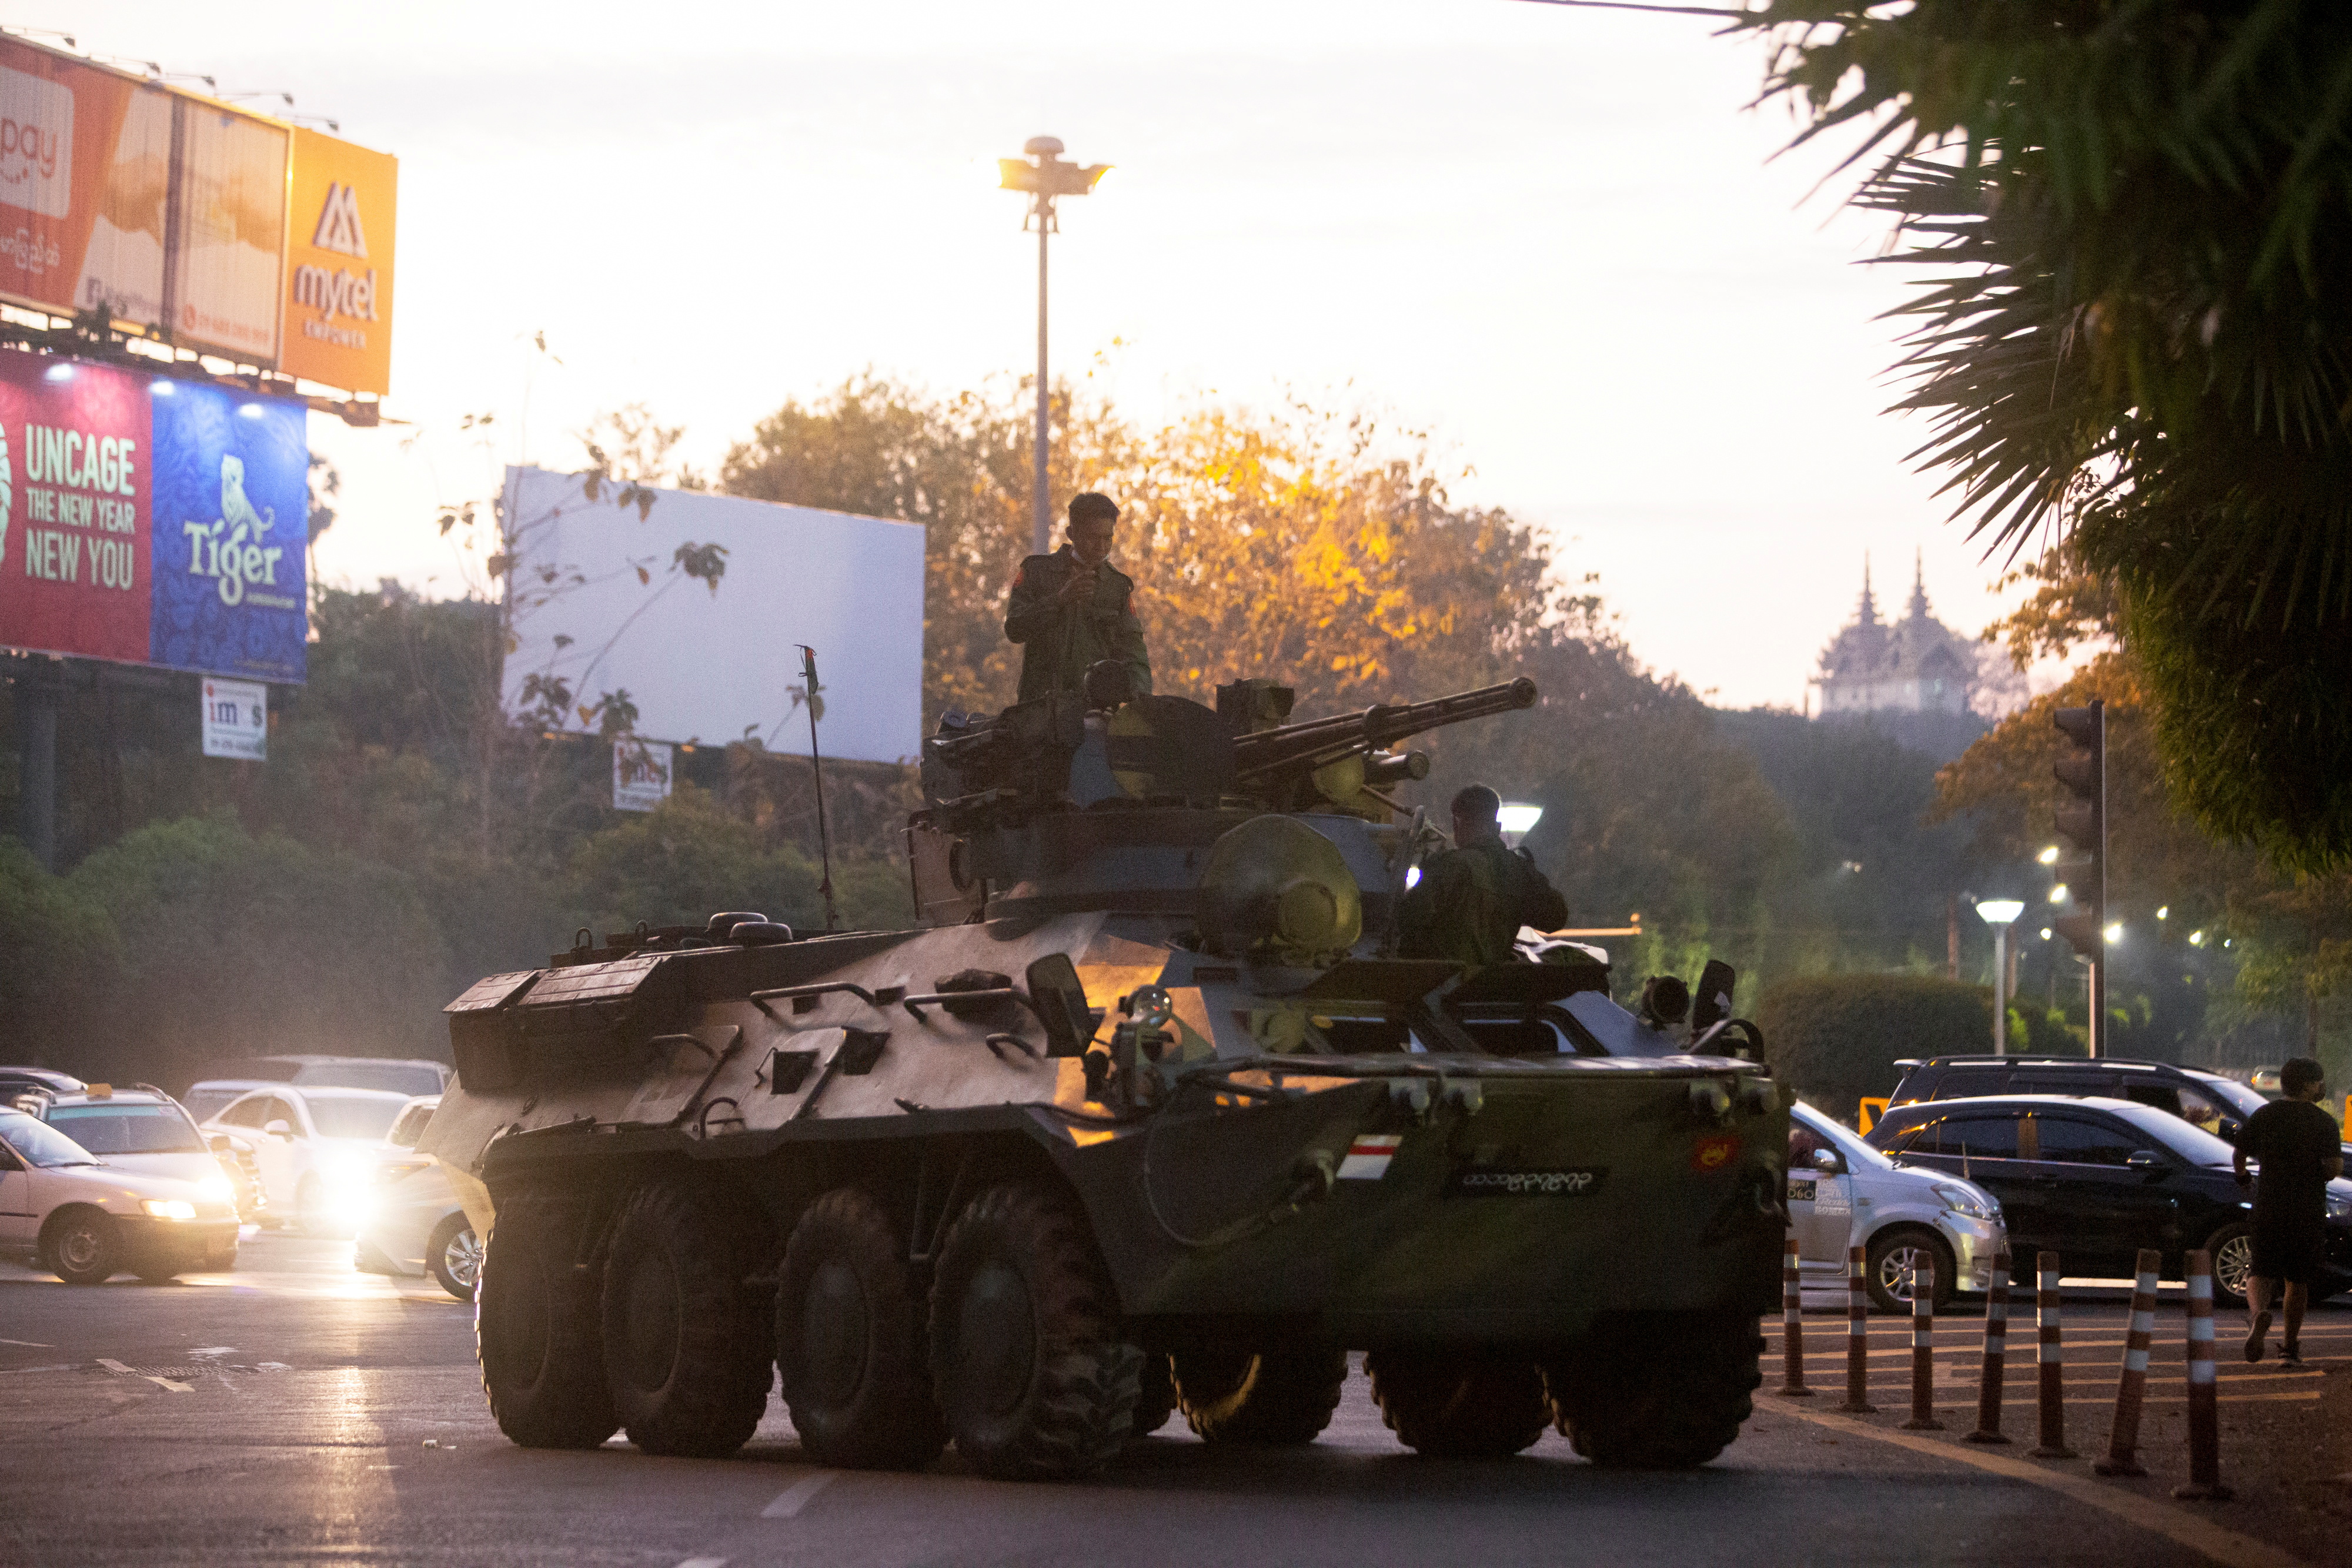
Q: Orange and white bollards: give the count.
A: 7